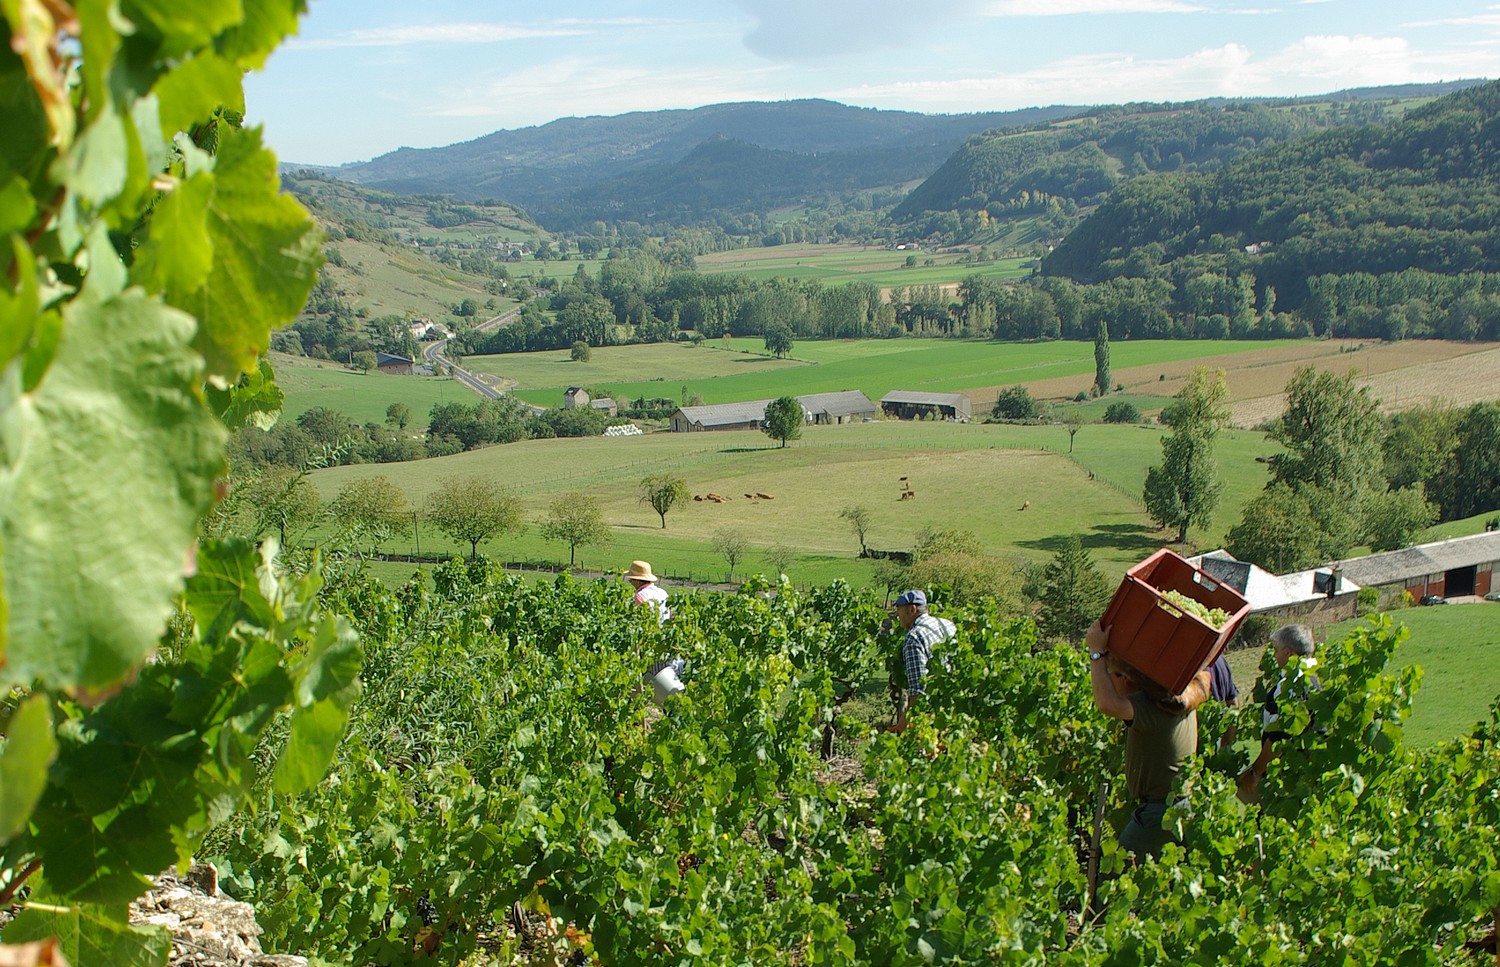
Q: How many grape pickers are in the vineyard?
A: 5